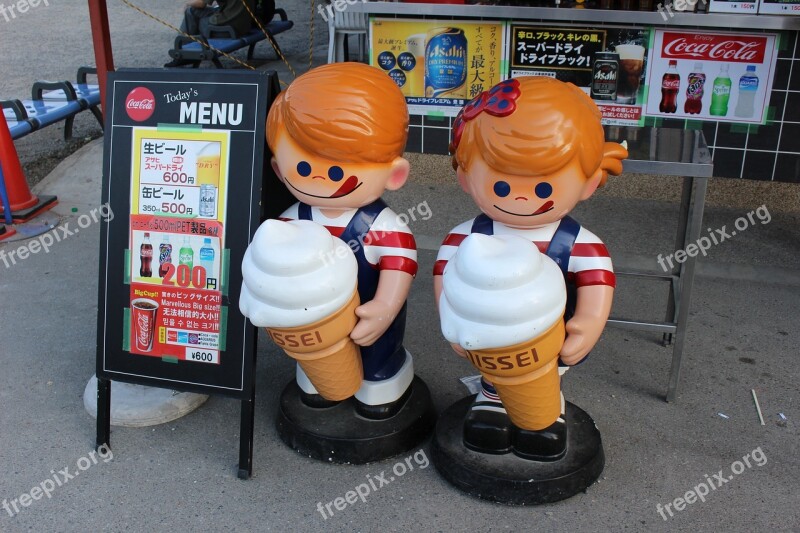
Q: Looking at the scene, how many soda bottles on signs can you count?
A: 8